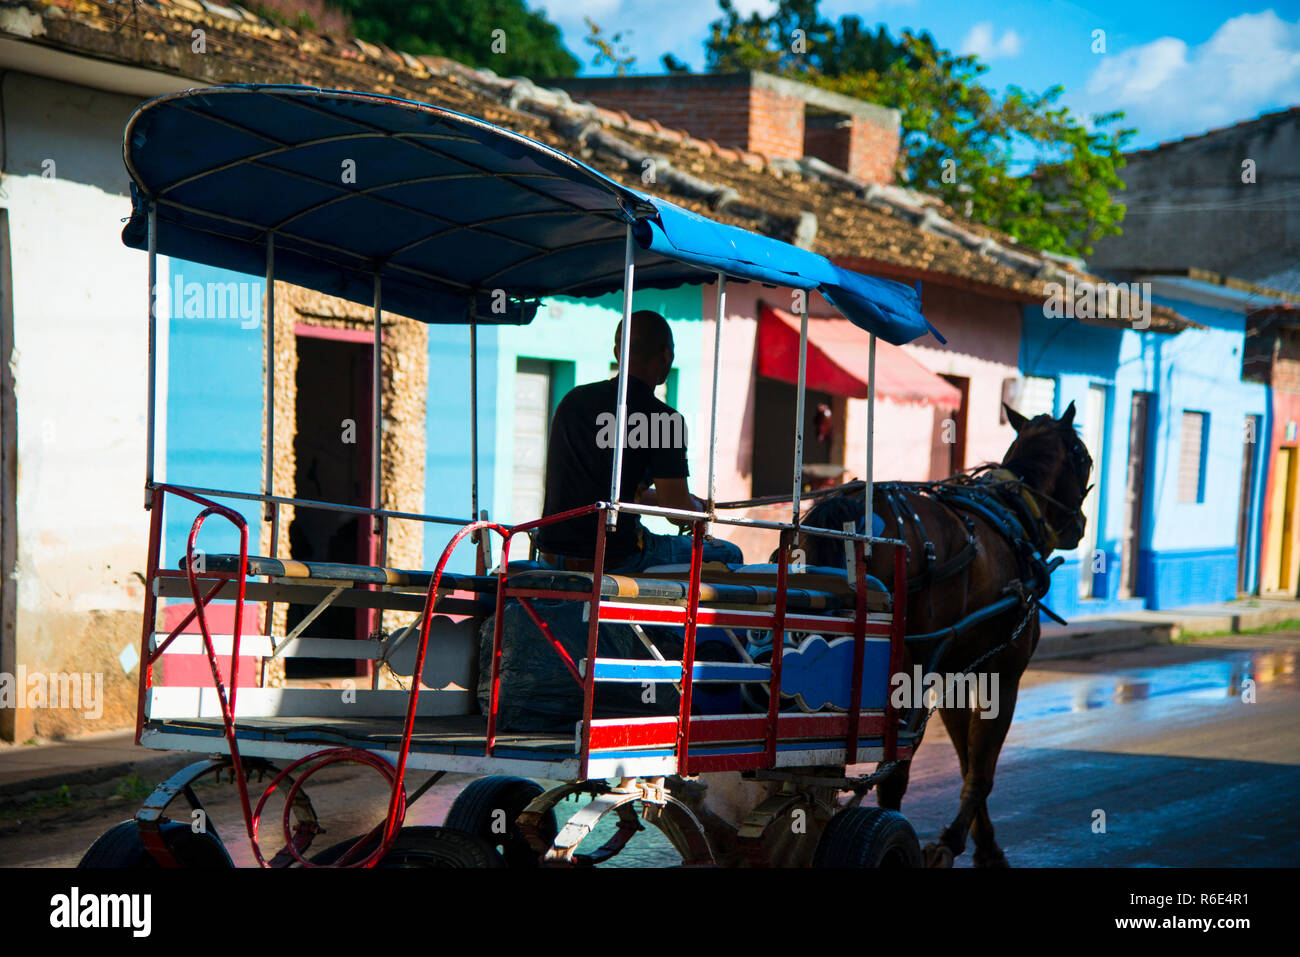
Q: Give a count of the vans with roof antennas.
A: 0